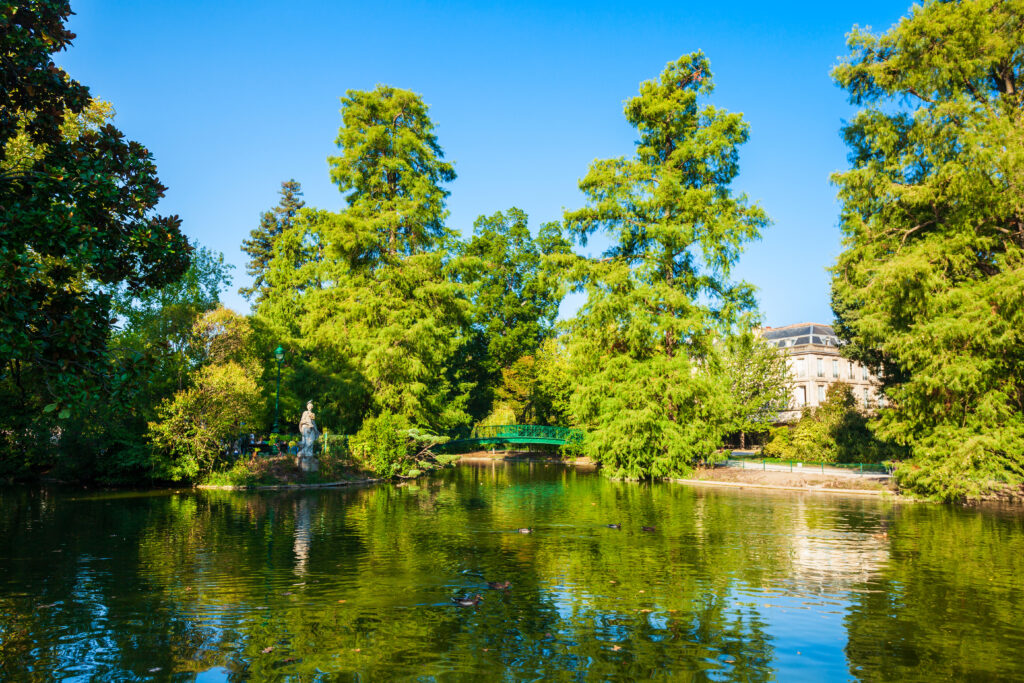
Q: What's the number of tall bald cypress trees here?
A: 3